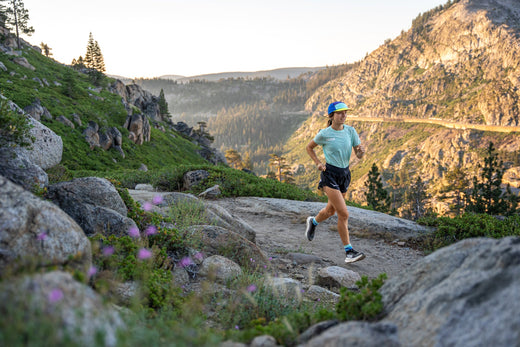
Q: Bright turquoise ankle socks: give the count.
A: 2